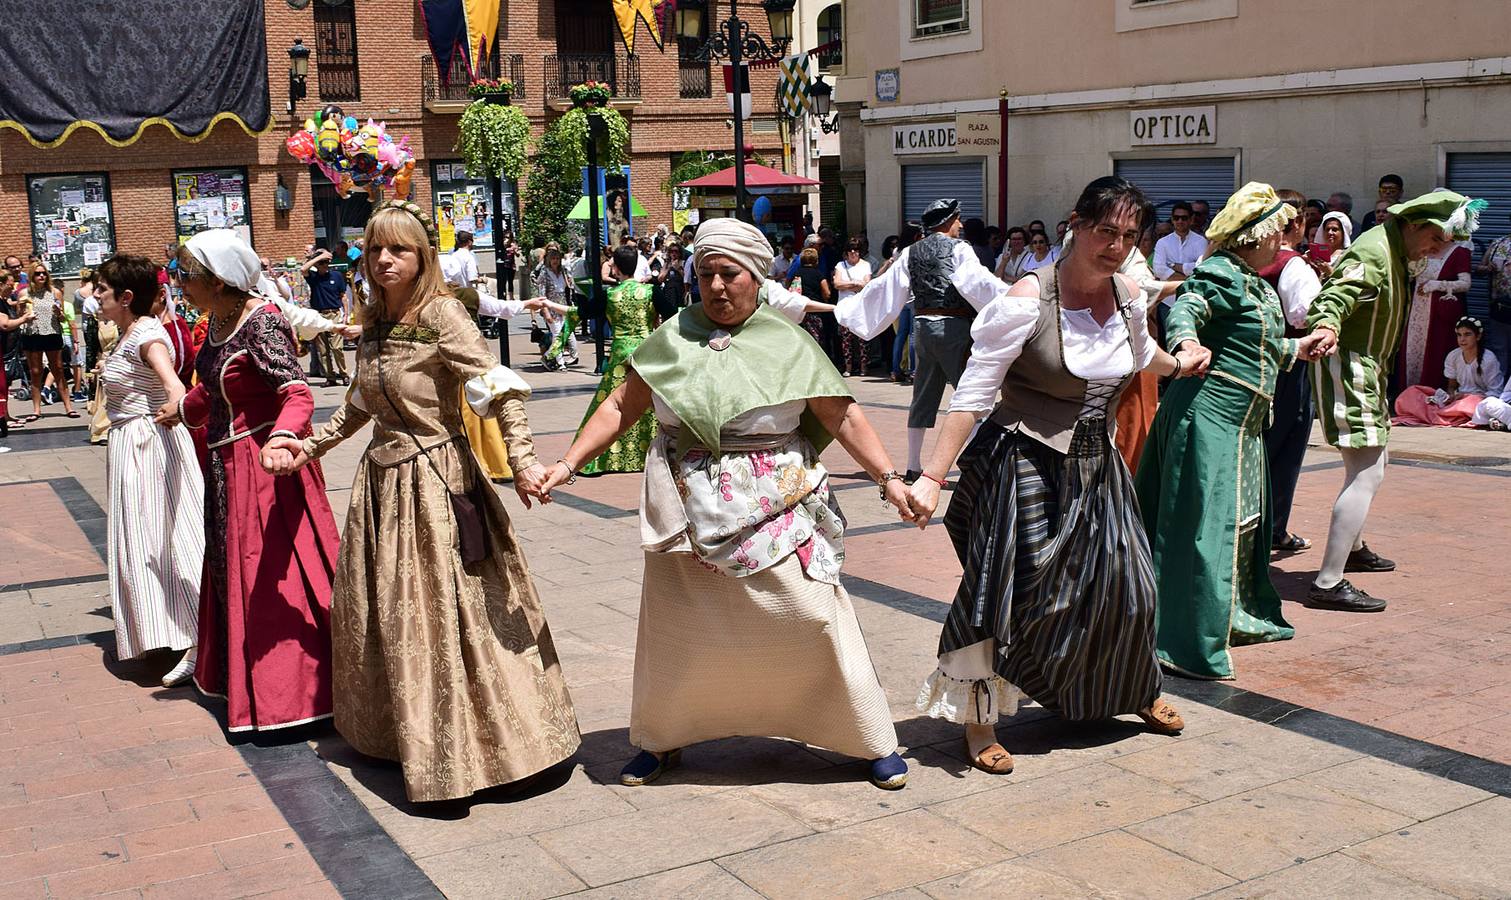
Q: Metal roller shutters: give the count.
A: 3